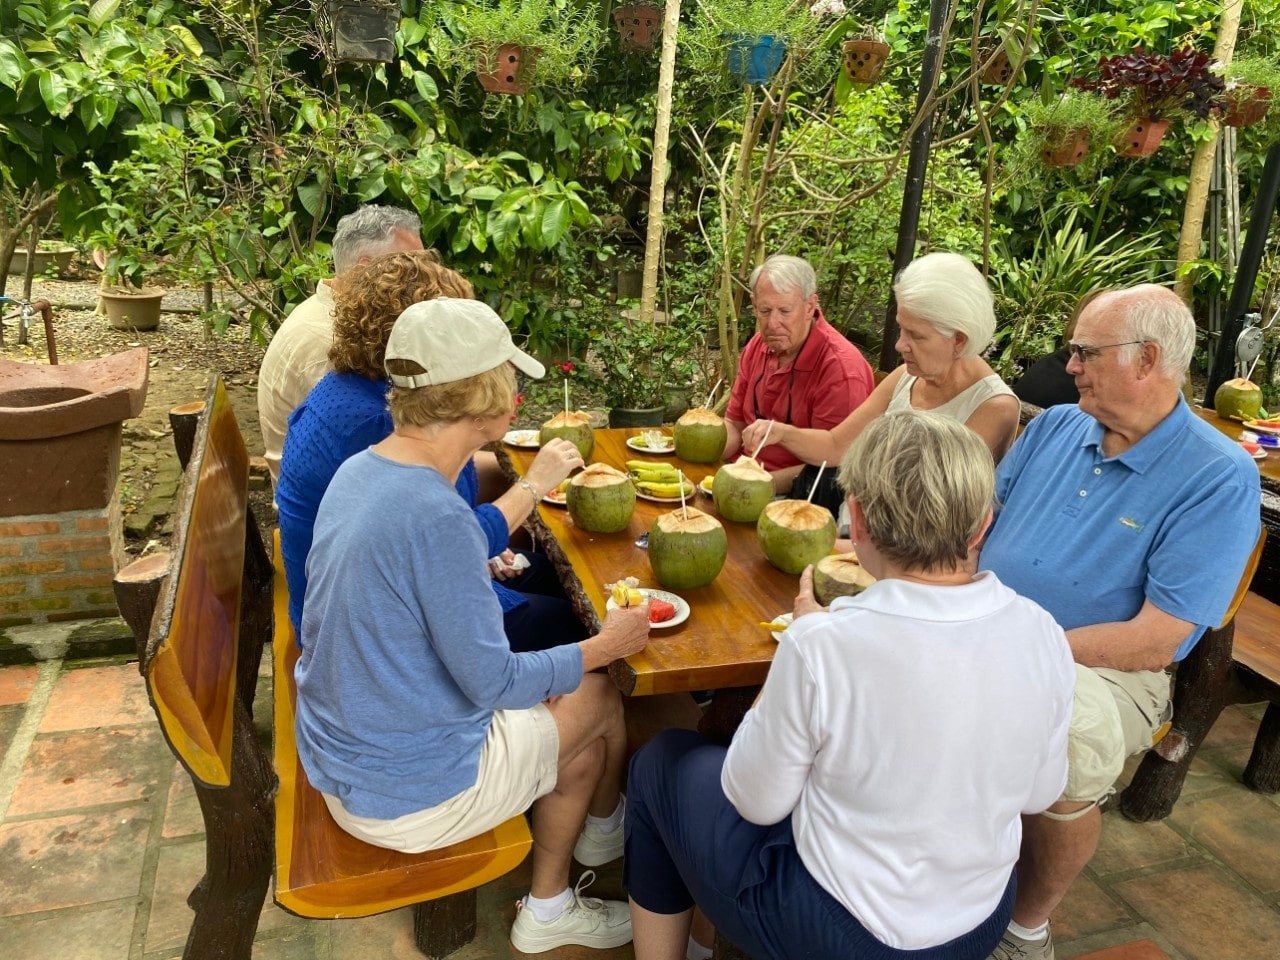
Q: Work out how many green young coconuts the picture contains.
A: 8